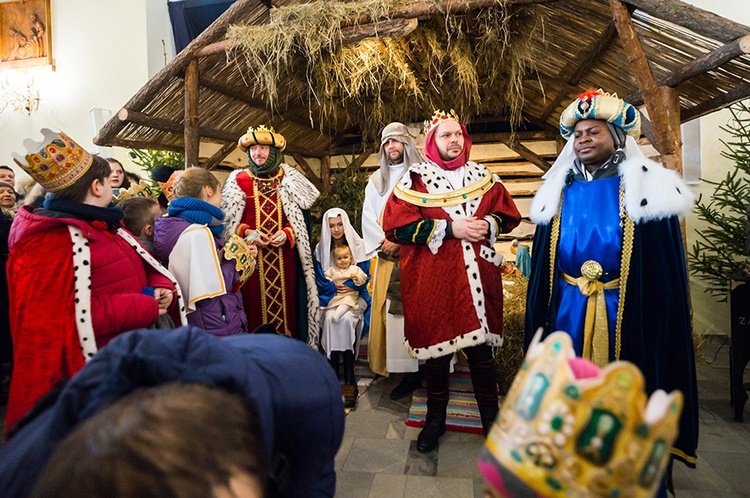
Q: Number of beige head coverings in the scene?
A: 1